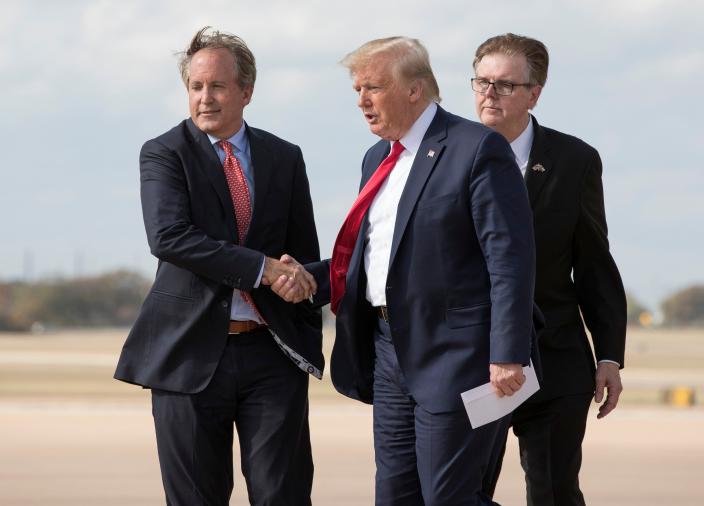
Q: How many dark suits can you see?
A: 3